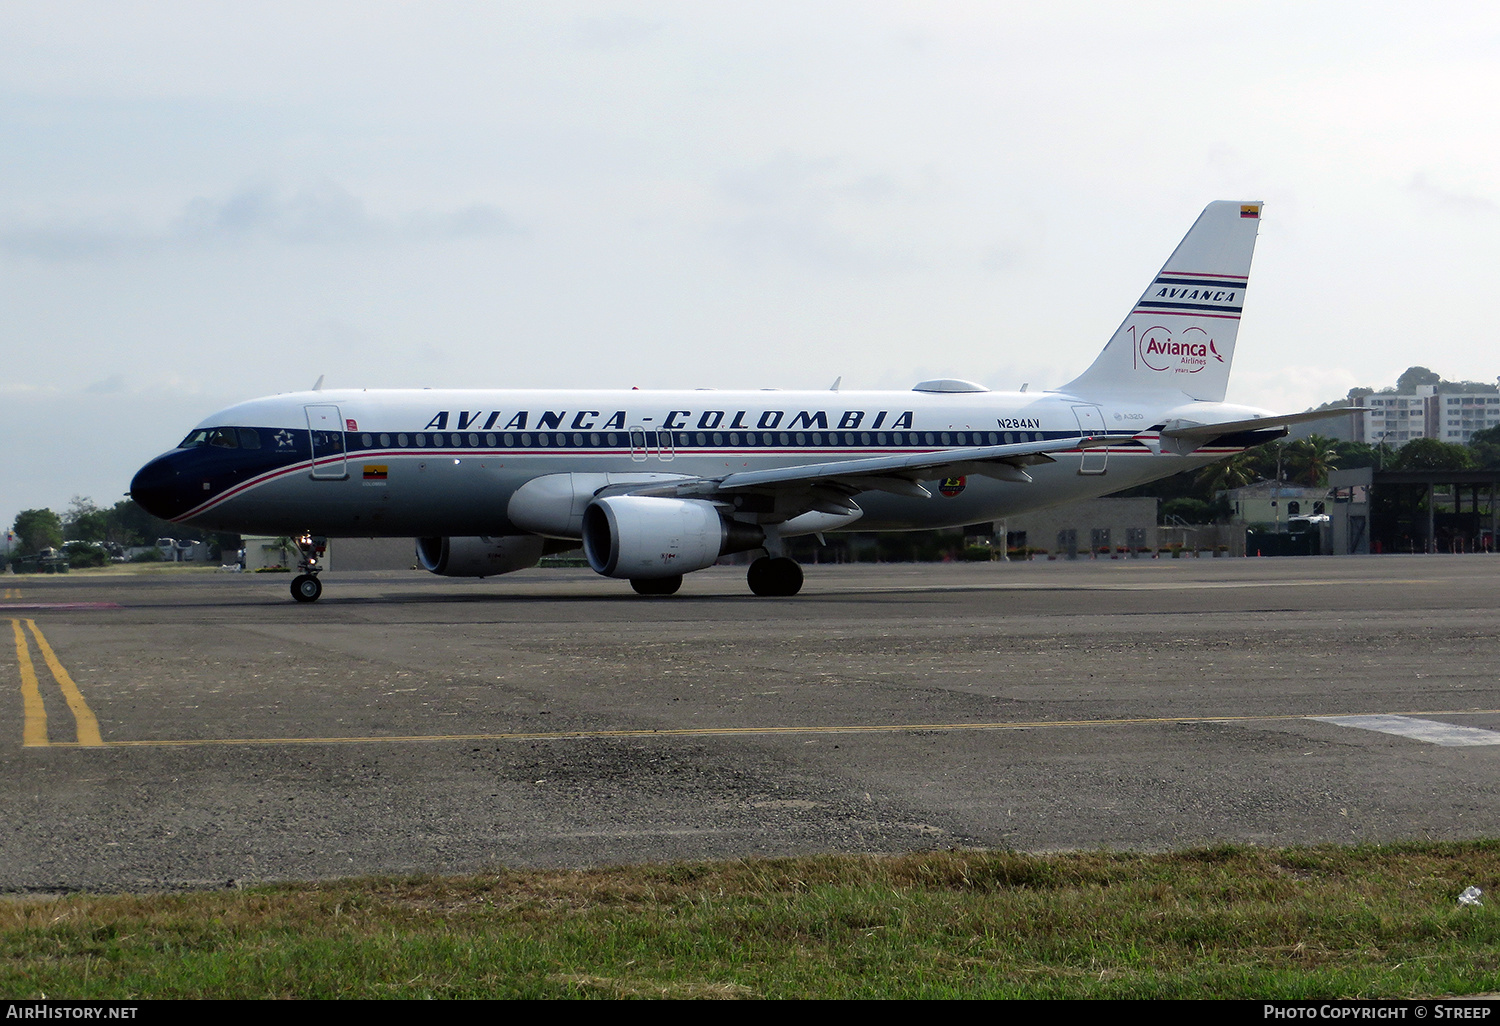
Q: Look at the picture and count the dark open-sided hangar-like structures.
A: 1